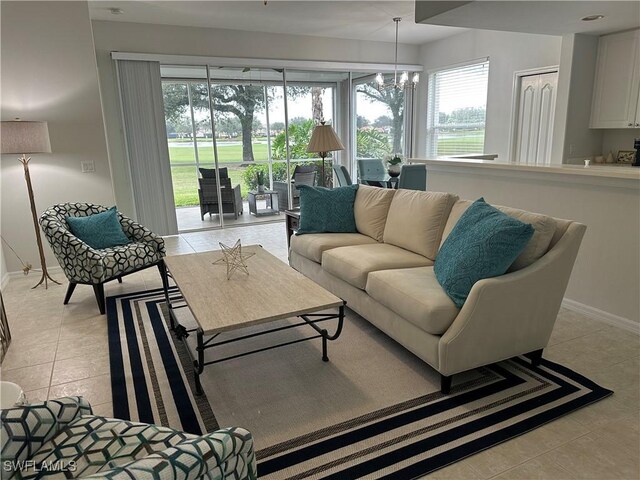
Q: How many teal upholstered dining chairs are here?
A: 3